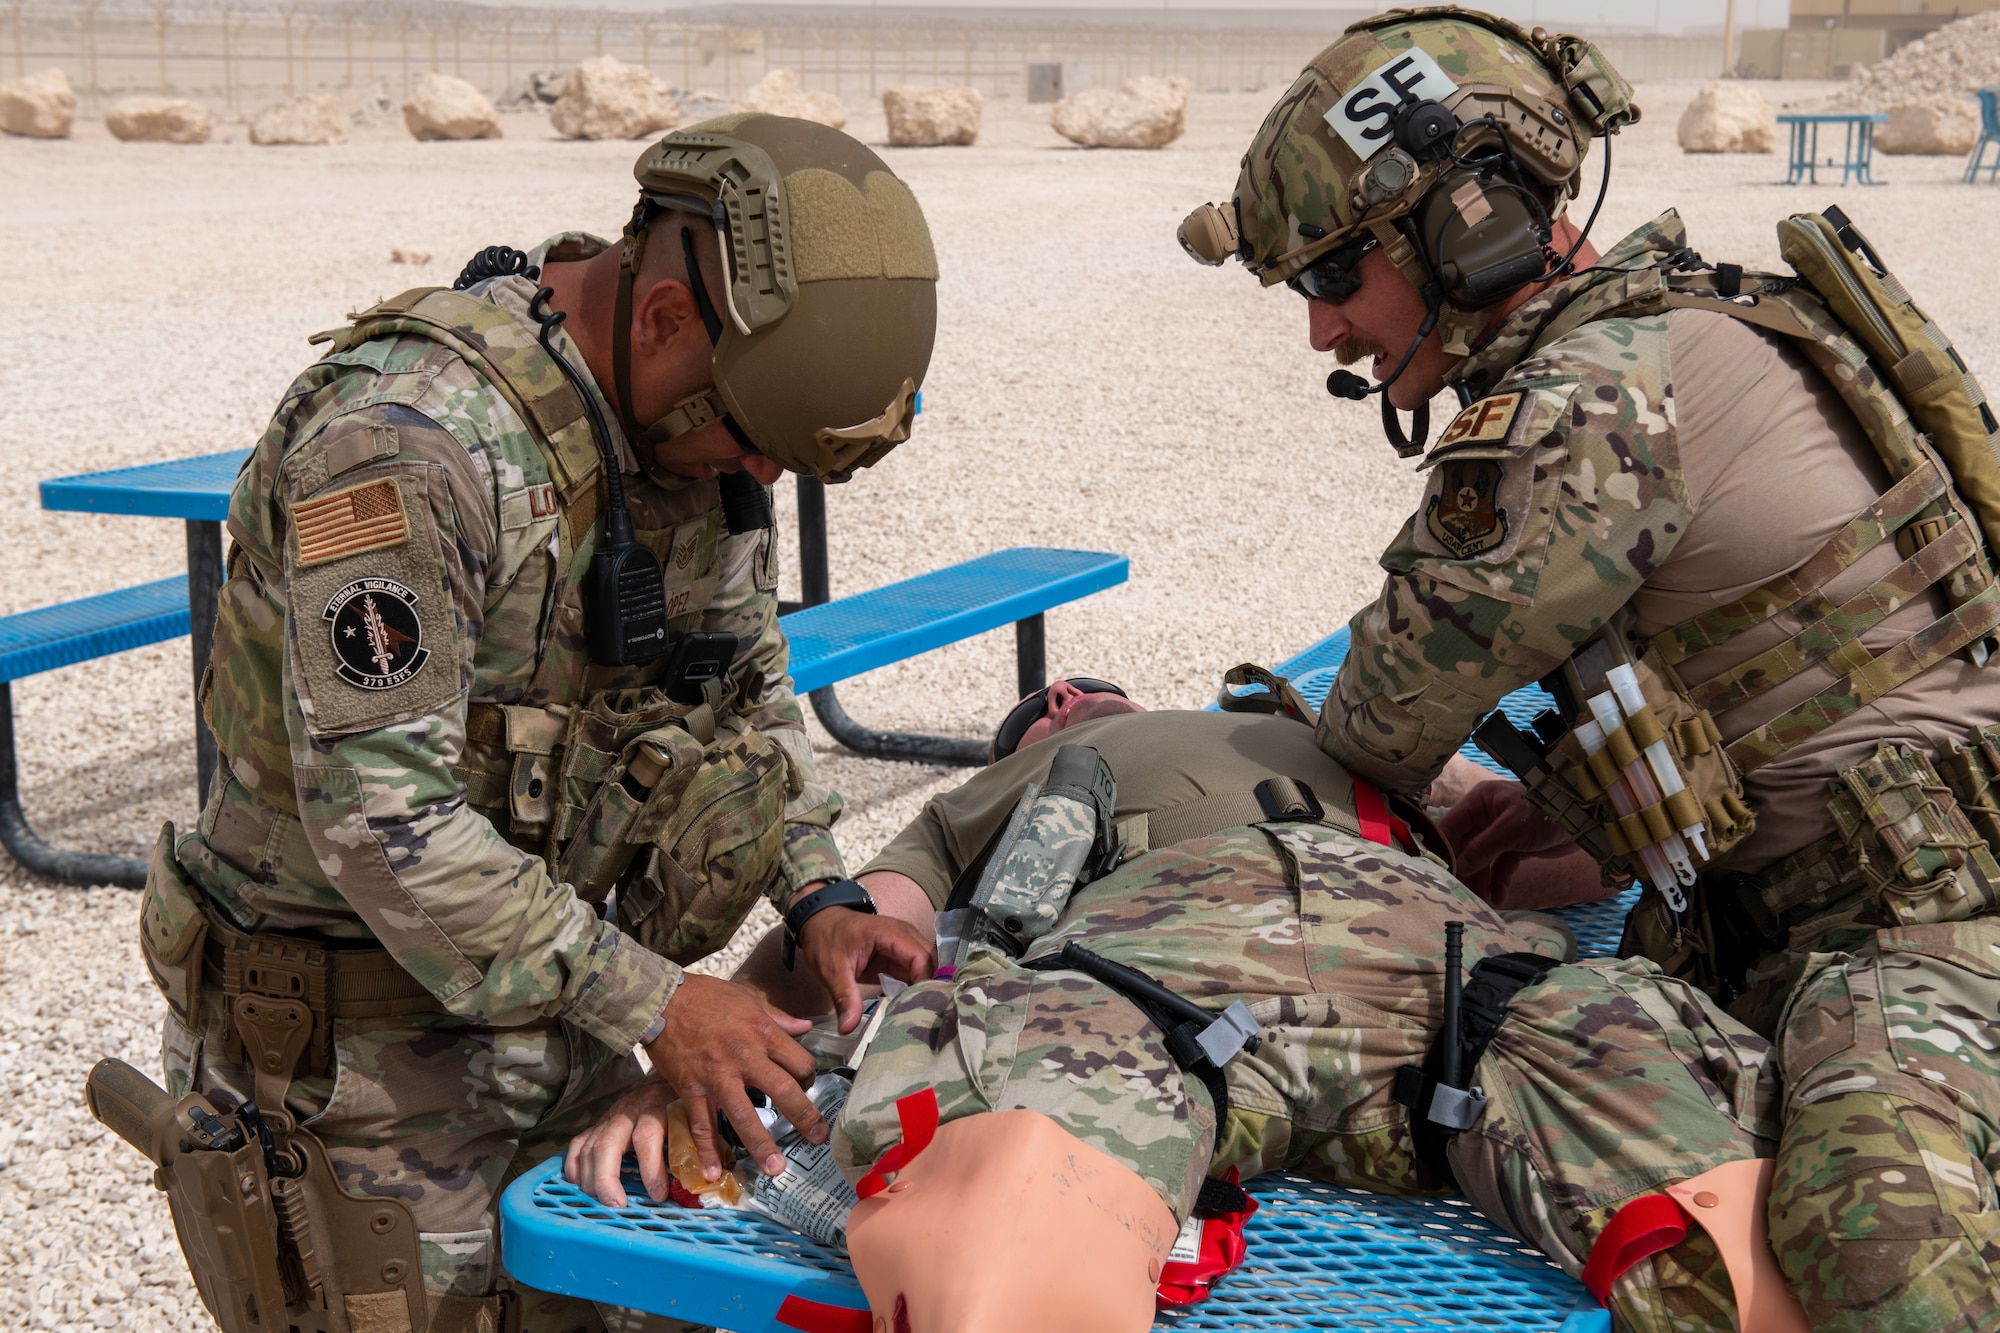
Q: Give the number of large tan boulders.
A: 10